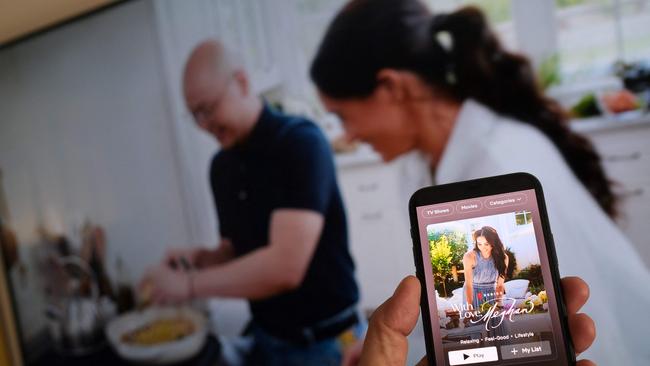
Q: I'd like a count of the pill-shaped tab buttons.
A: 3